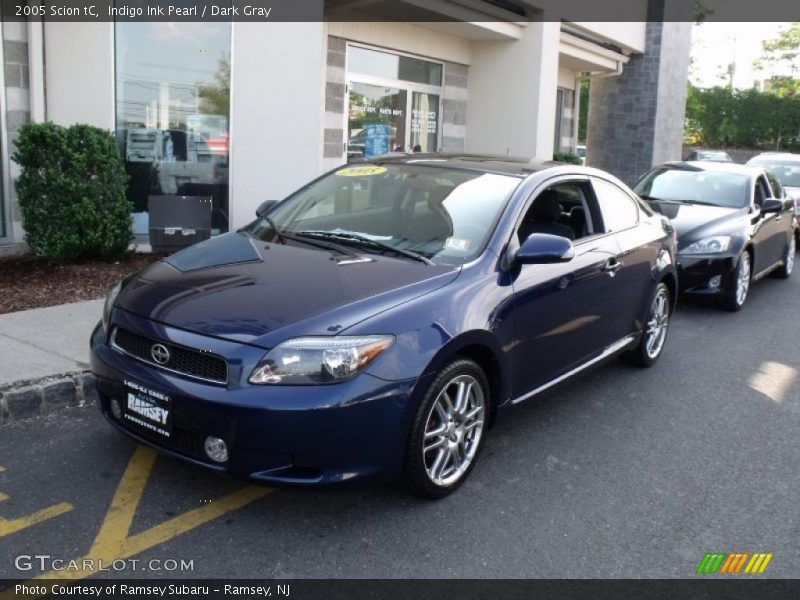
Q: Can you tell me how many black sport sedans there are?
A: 1